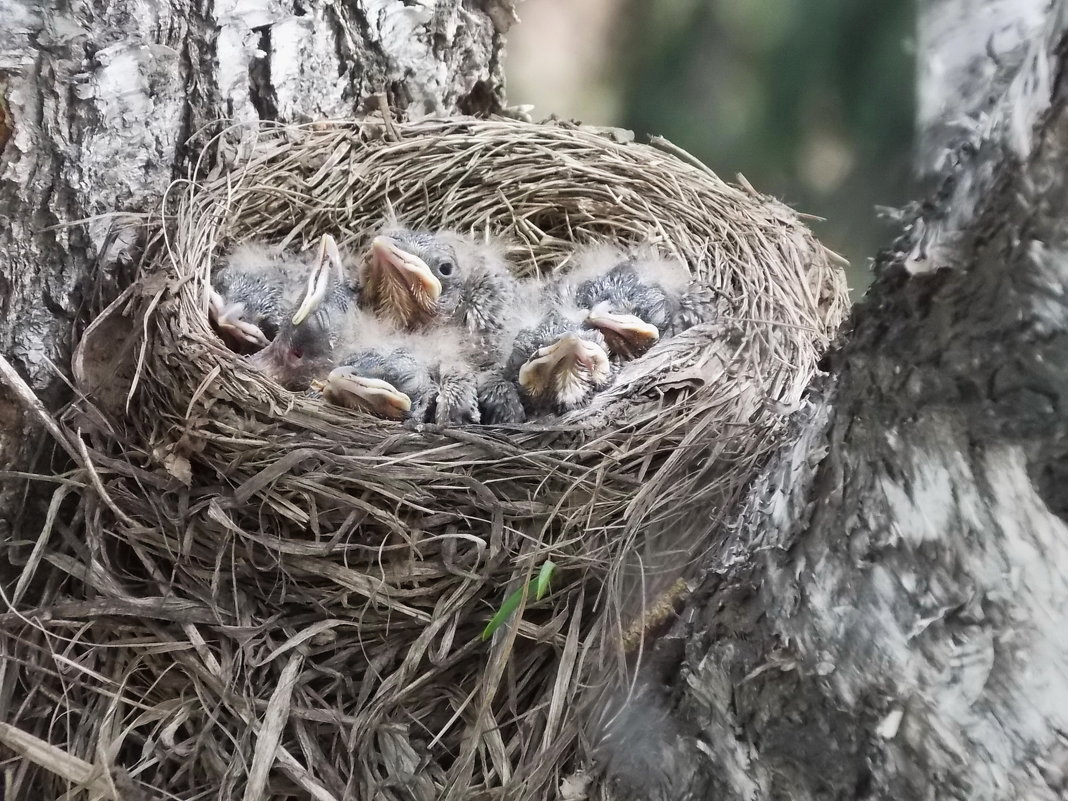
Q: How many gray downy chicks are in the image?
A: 6